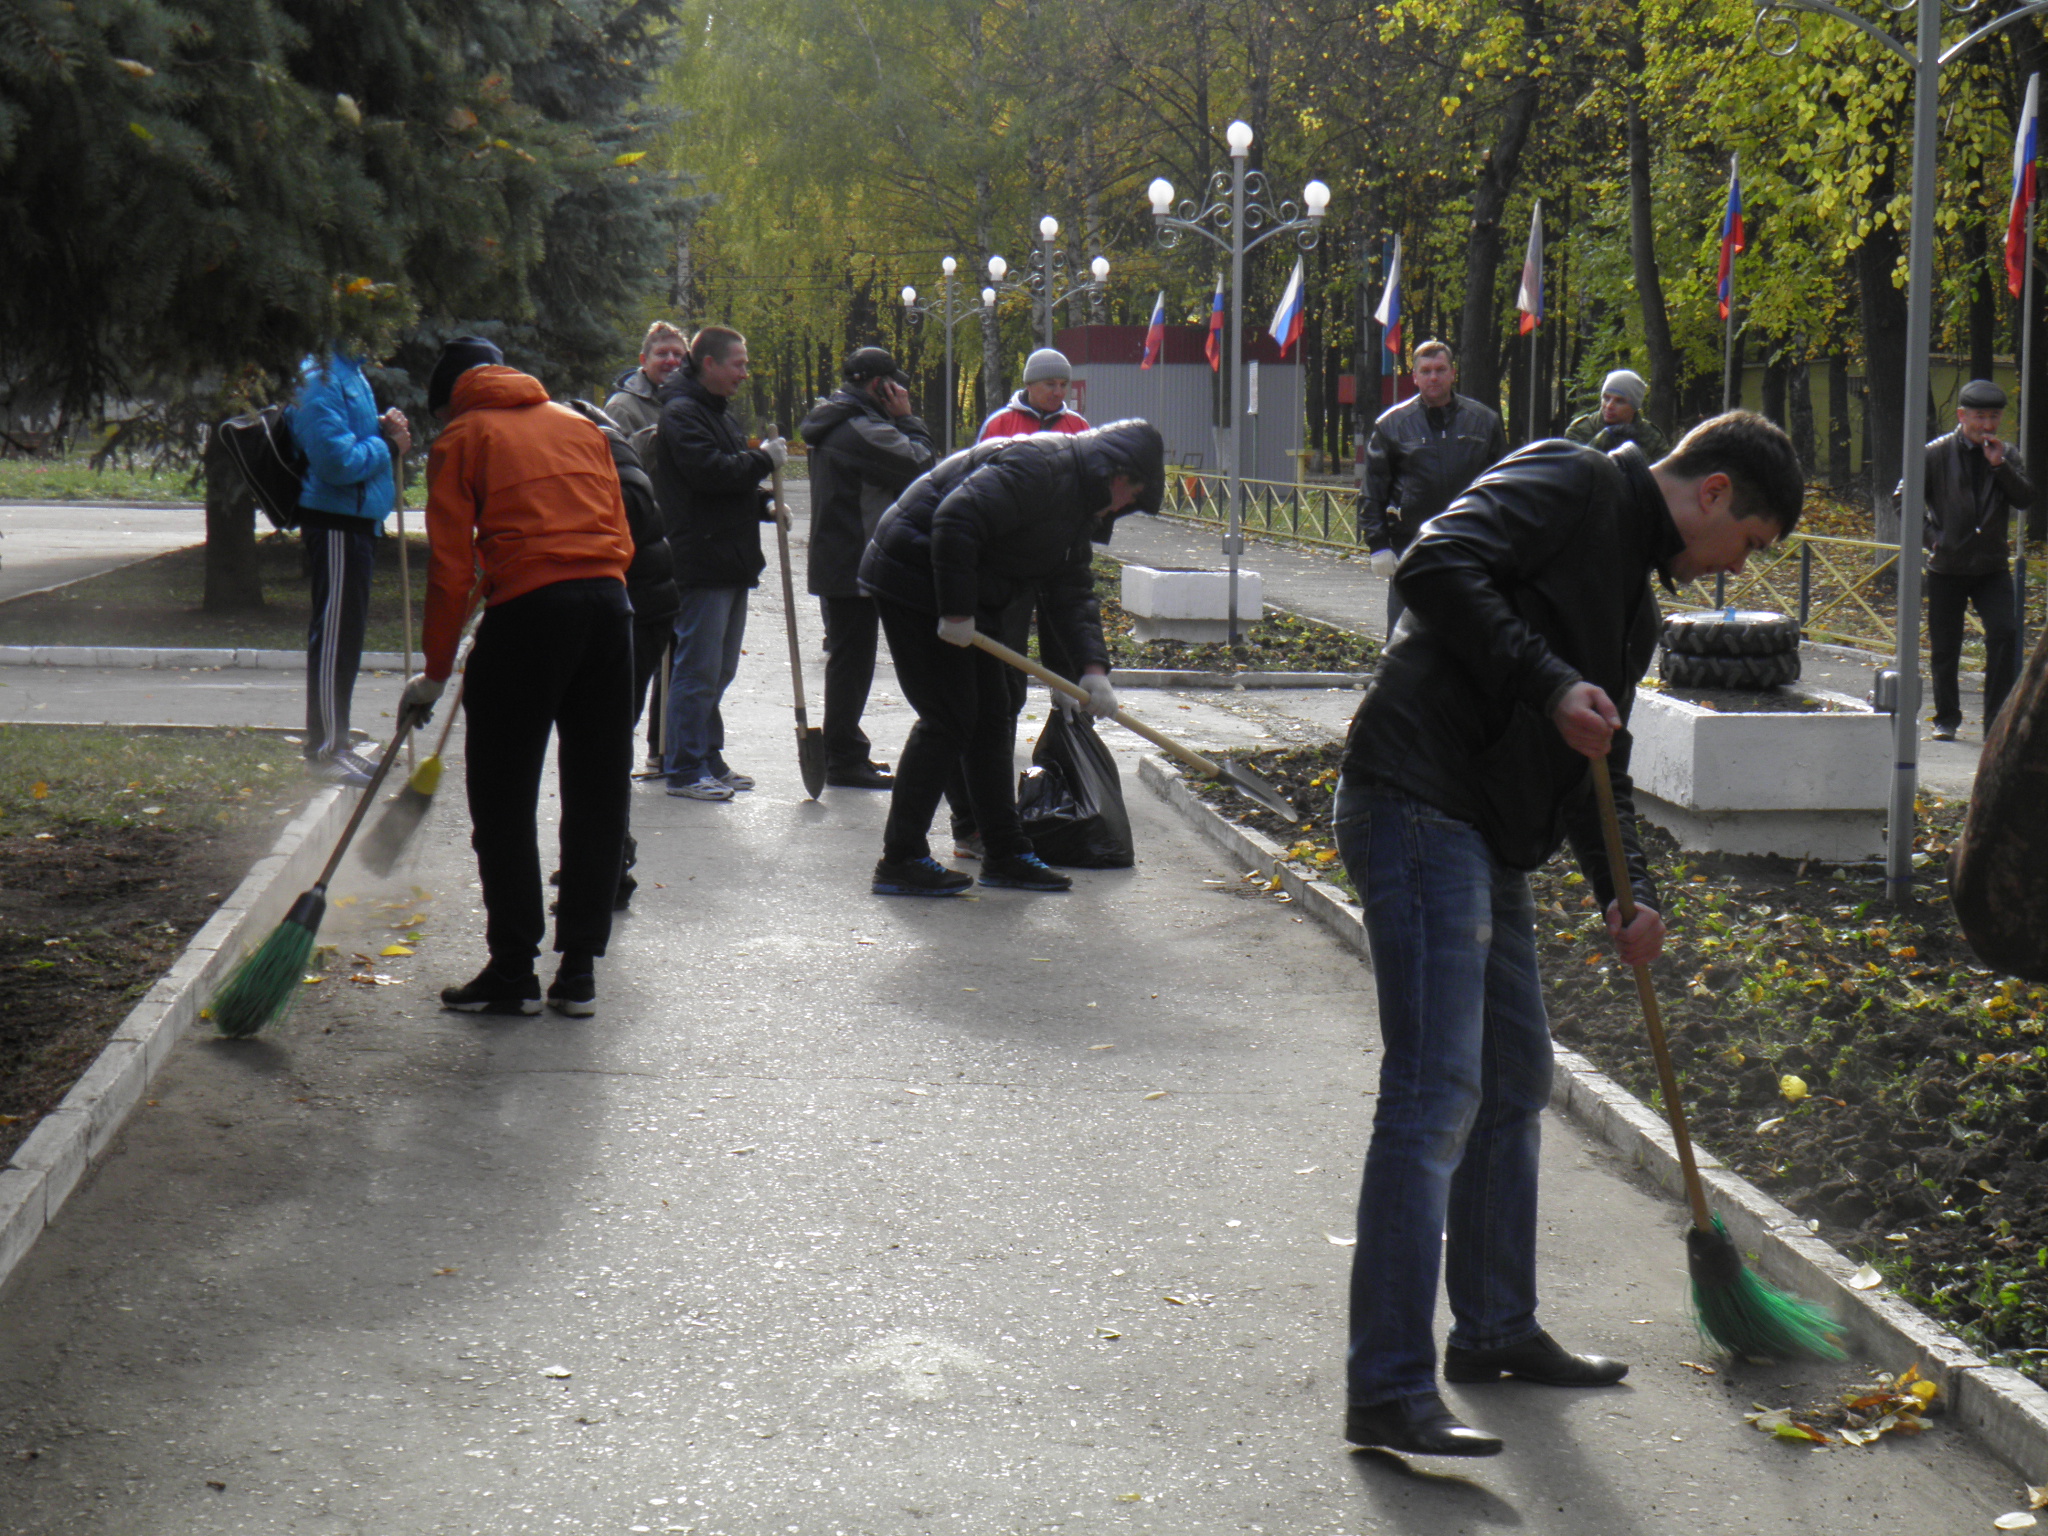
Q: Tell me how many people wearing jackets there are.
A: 12